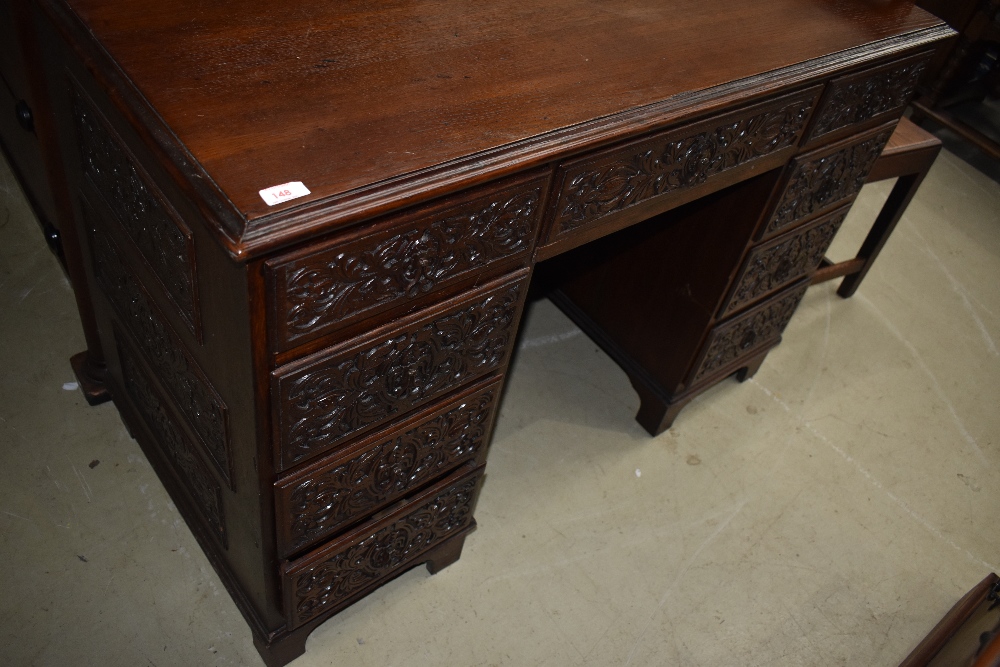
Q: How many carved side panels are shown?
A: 3